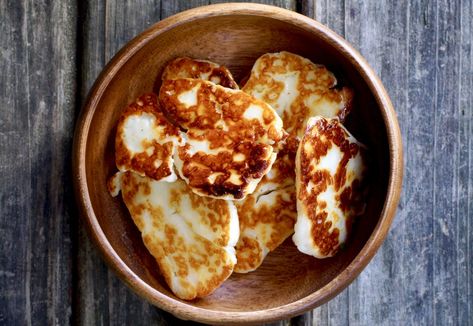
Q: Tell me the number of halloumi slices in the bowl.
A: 7